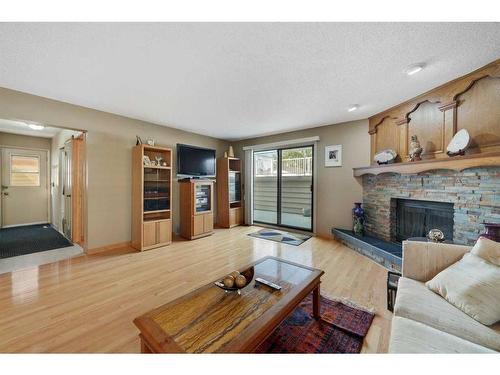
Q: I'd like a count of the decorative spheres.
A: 3